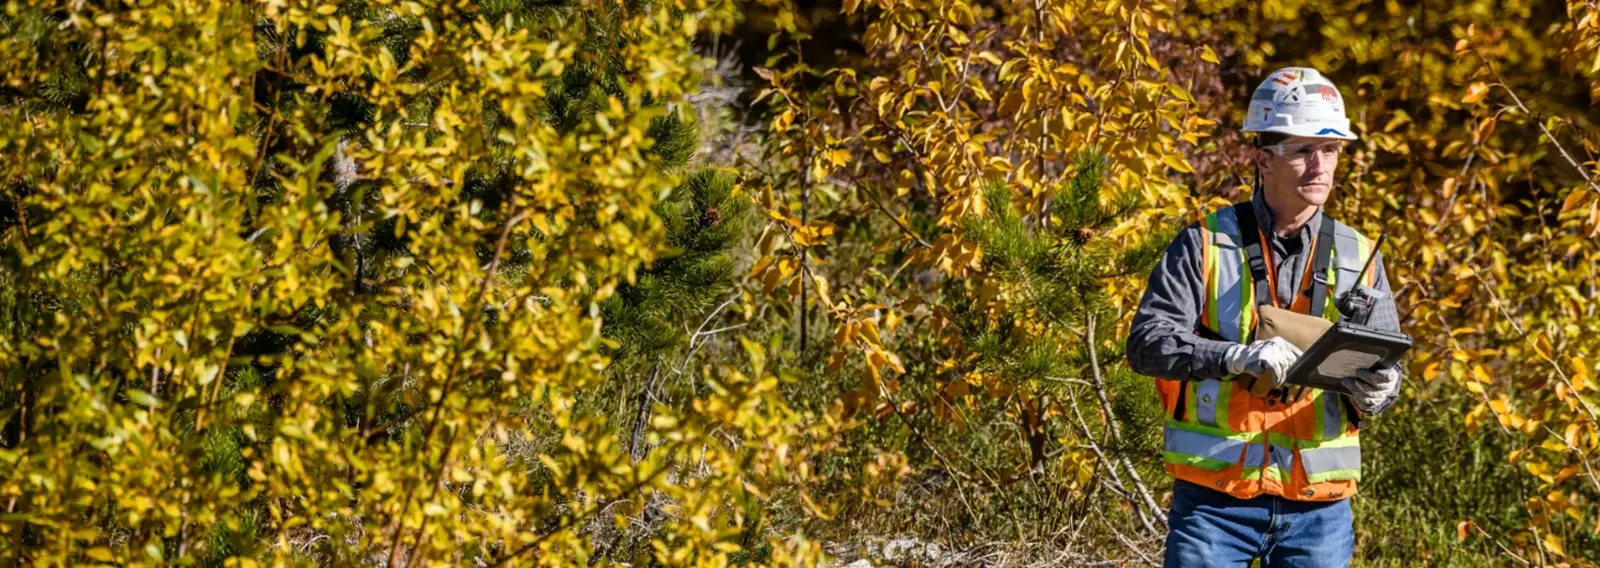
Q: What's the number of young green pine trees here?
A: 2